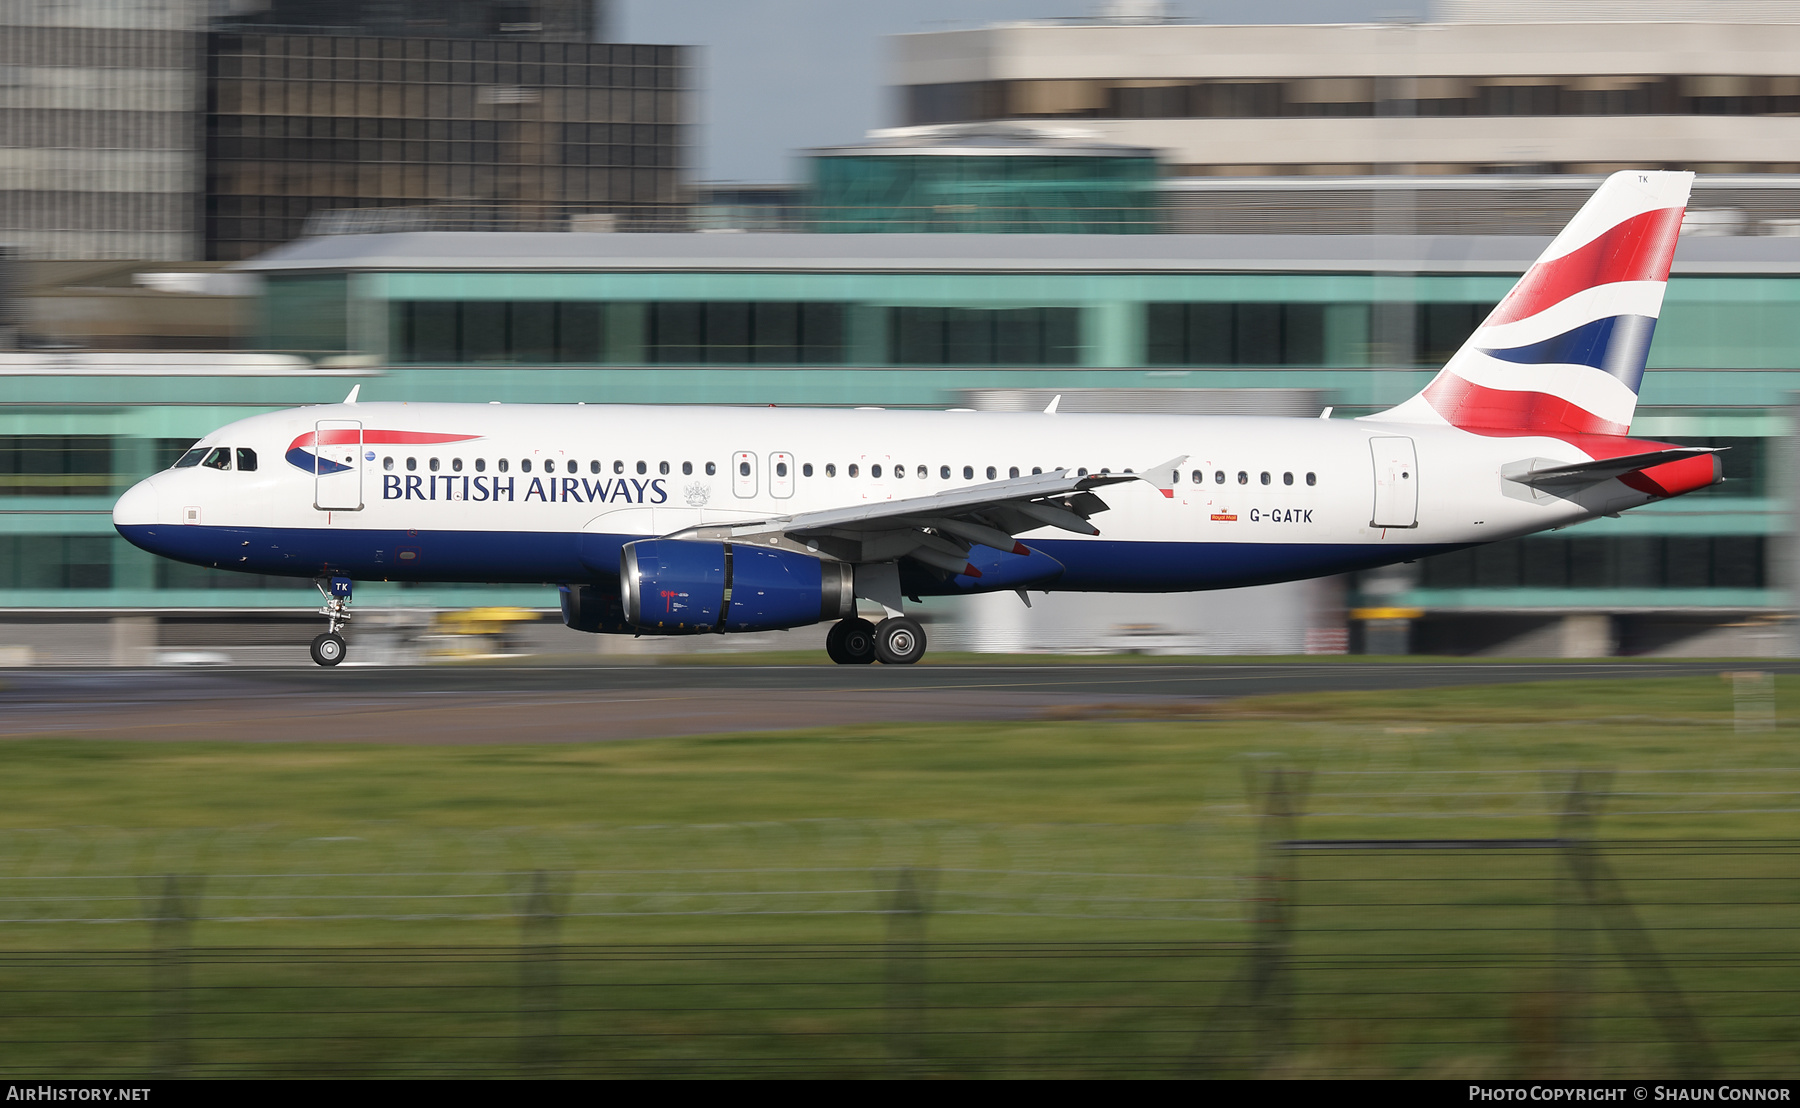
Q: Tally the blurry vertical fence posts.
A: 5